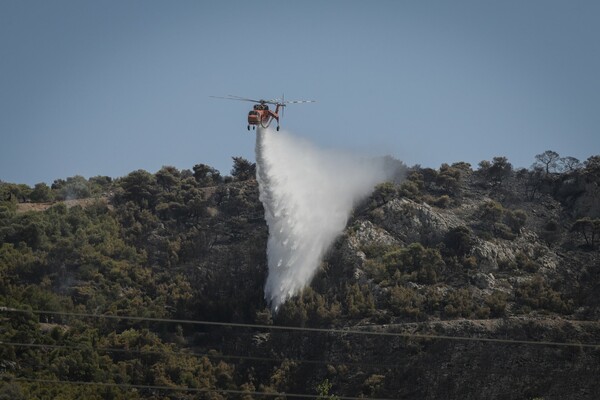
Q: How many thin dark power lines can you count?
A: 3